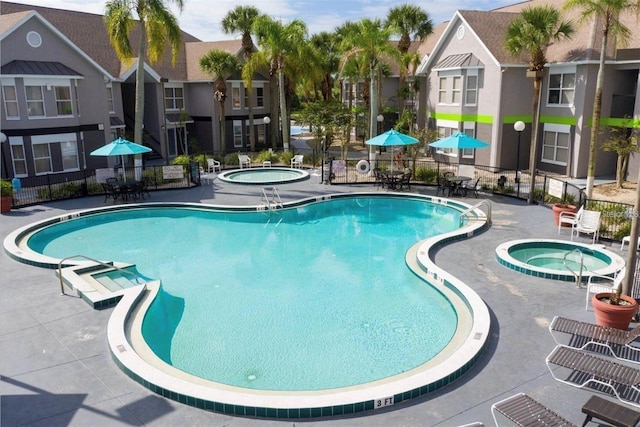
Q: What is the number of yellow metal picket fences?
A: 0